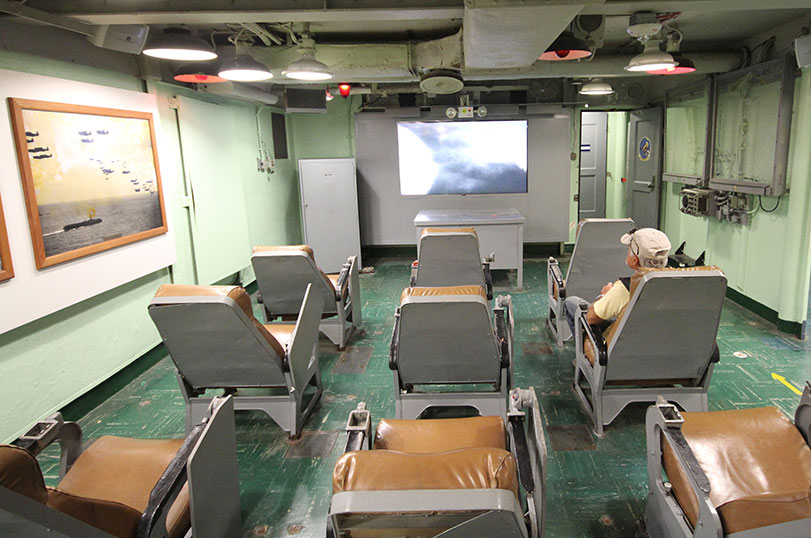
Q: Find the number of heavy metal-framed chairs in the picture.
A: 9